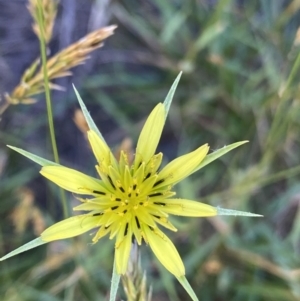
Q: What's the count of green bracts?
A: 8